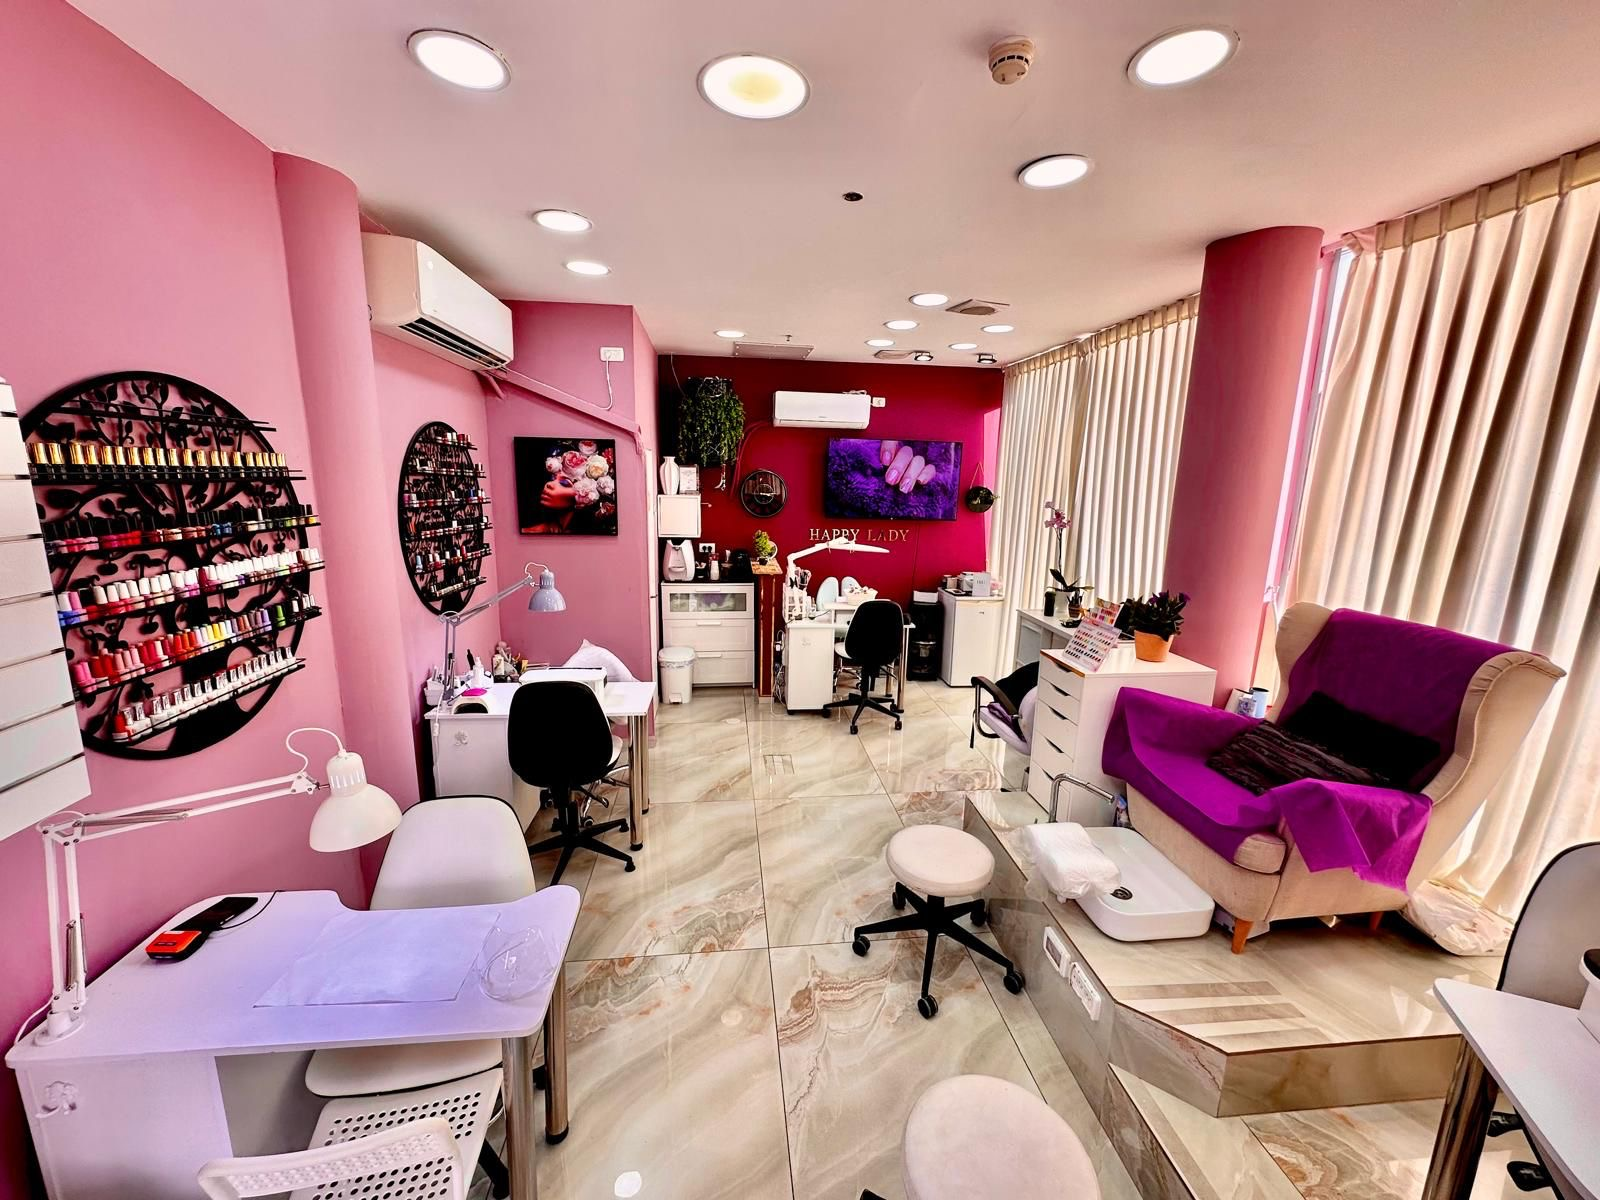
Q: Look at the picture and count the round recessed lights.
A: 12